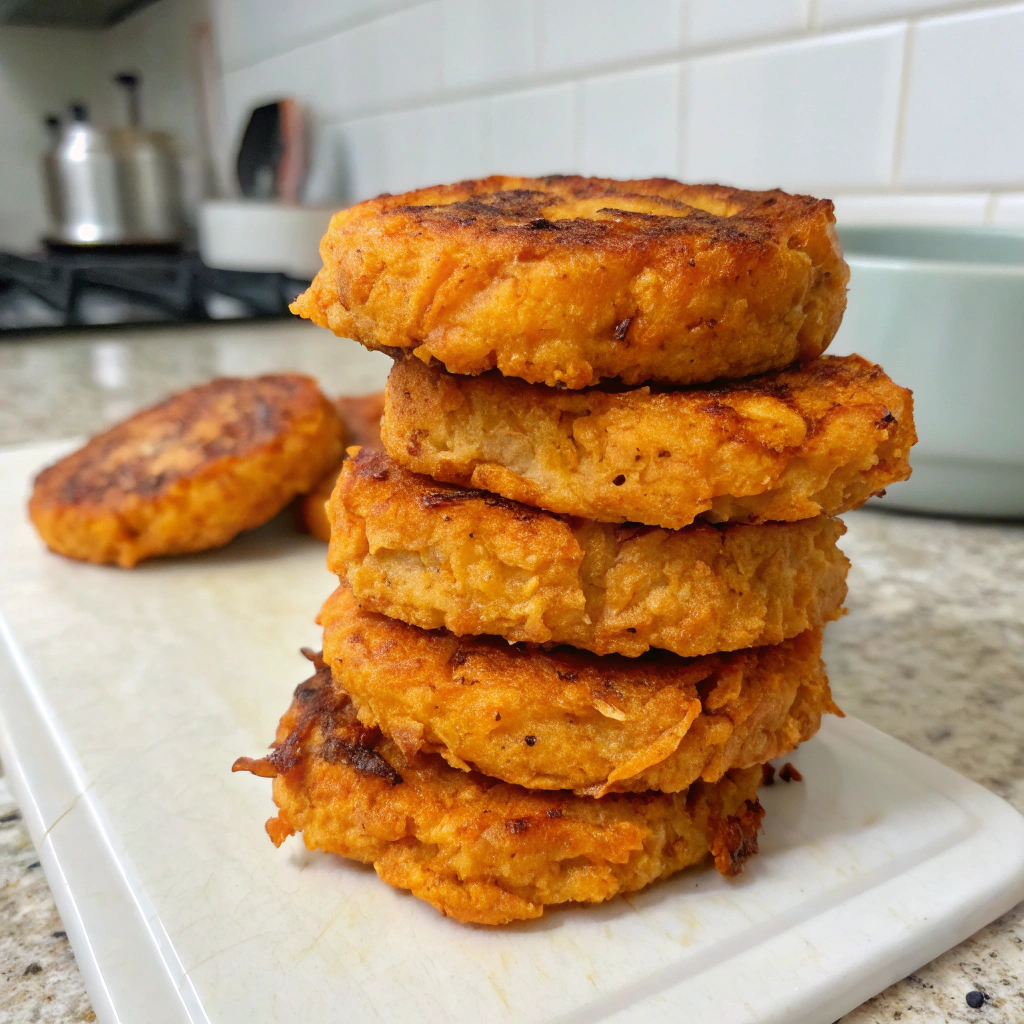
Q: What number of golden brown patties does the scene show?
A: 7